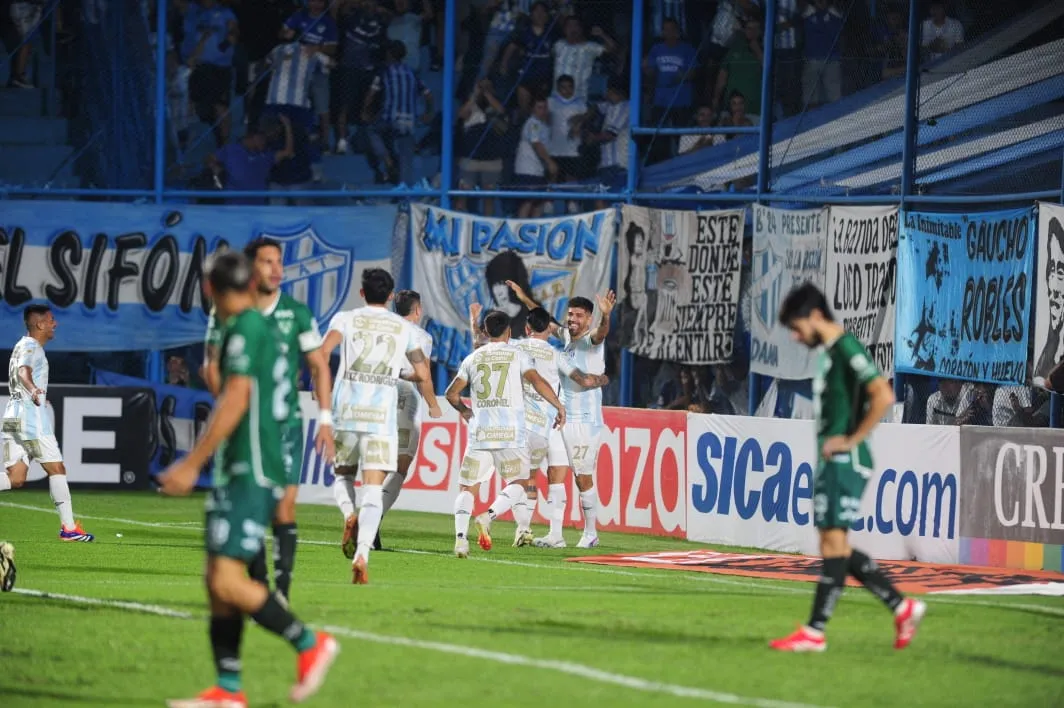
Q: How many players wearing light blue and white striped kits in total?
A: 6